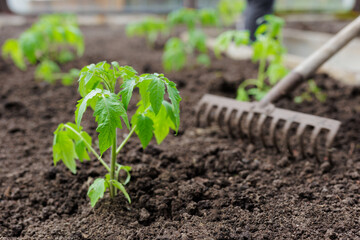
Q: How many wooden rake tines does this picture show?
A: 12